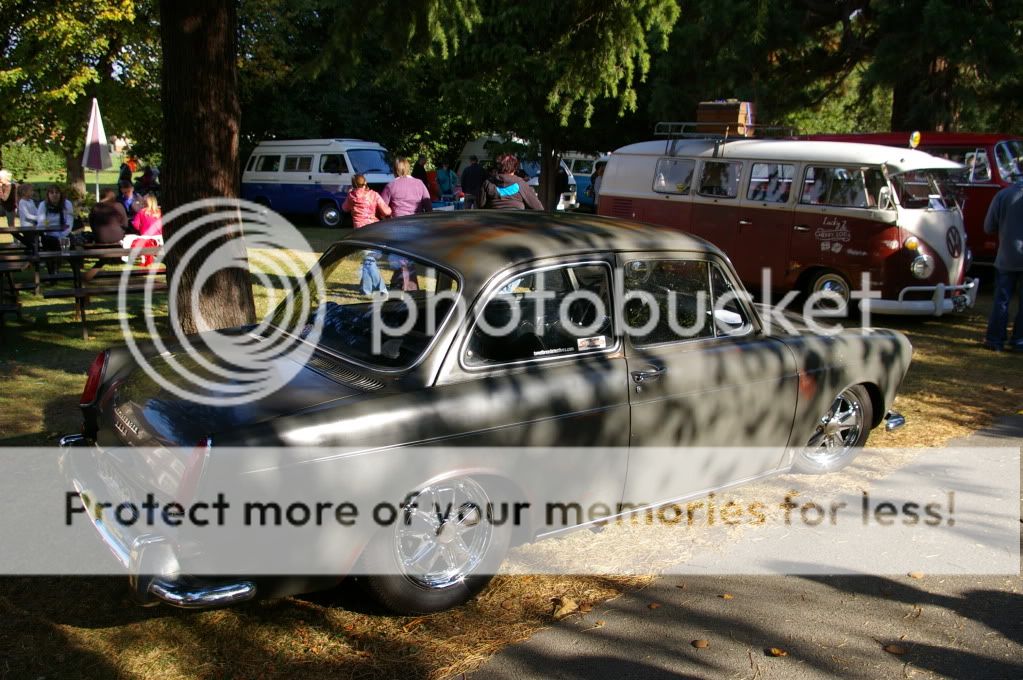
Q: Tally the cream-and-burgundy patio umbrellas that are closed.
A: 1